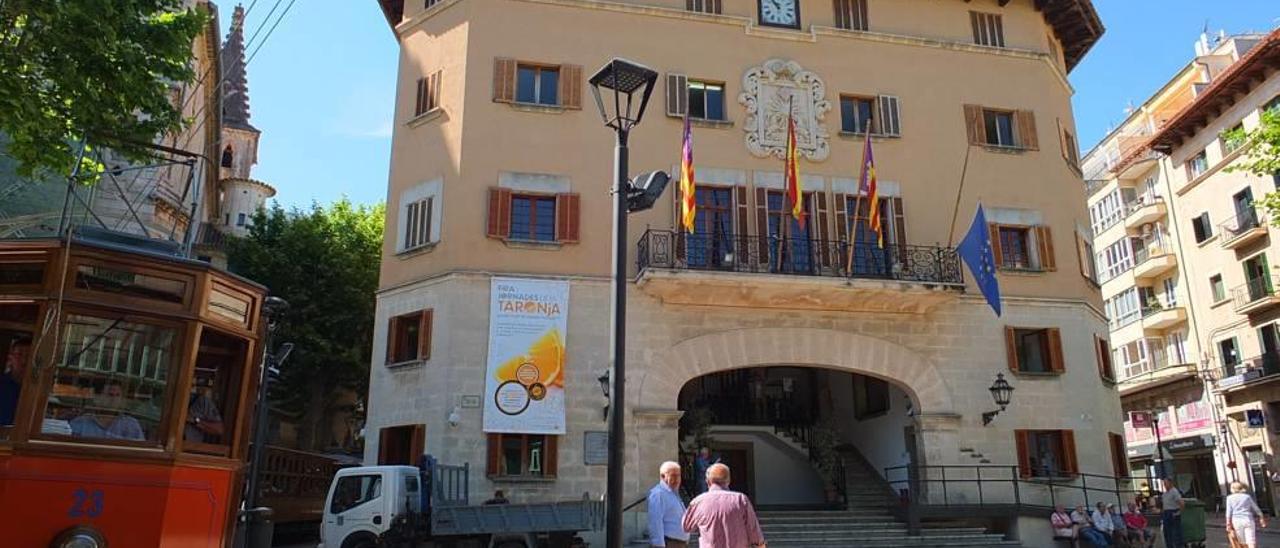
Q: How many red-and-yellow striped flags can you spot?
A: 3